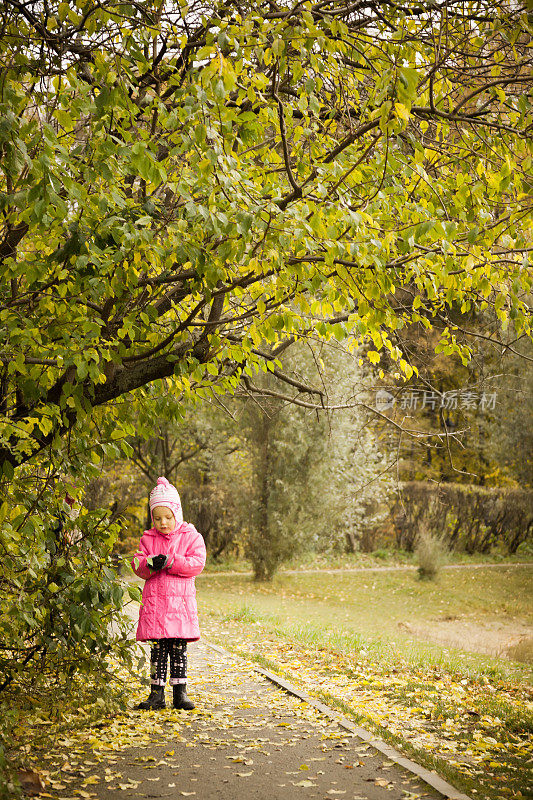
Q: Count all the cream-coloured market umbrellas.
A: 0